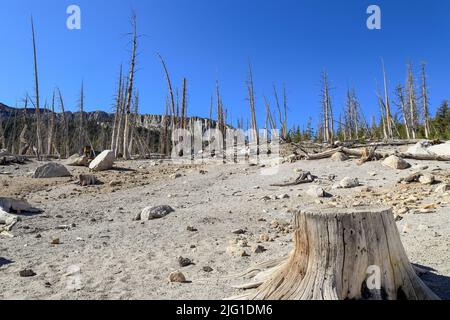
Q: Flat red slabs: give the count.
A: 0